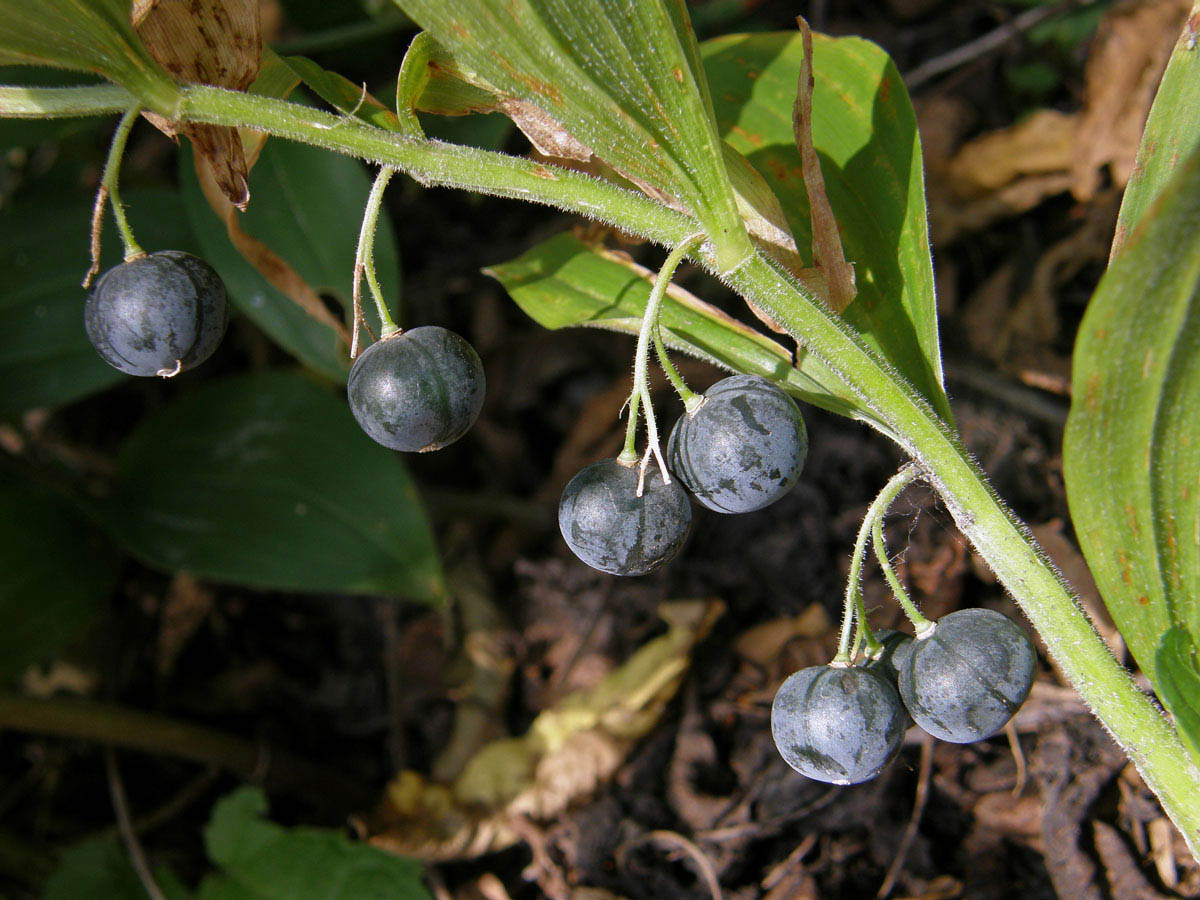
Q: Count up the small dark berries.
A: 7